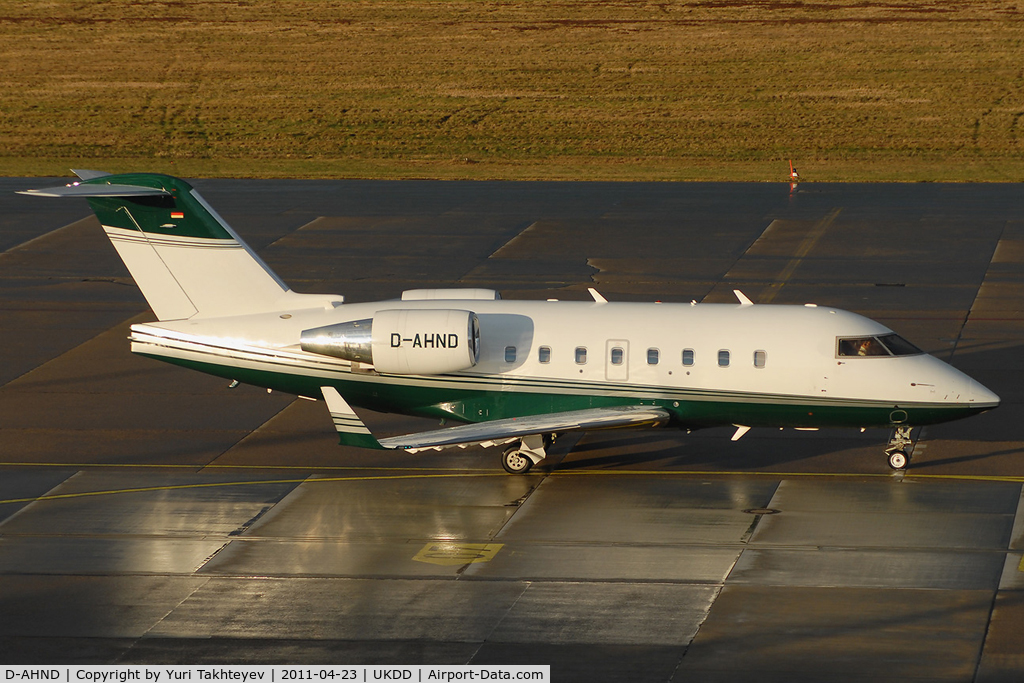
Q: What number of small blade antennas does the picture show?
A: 3